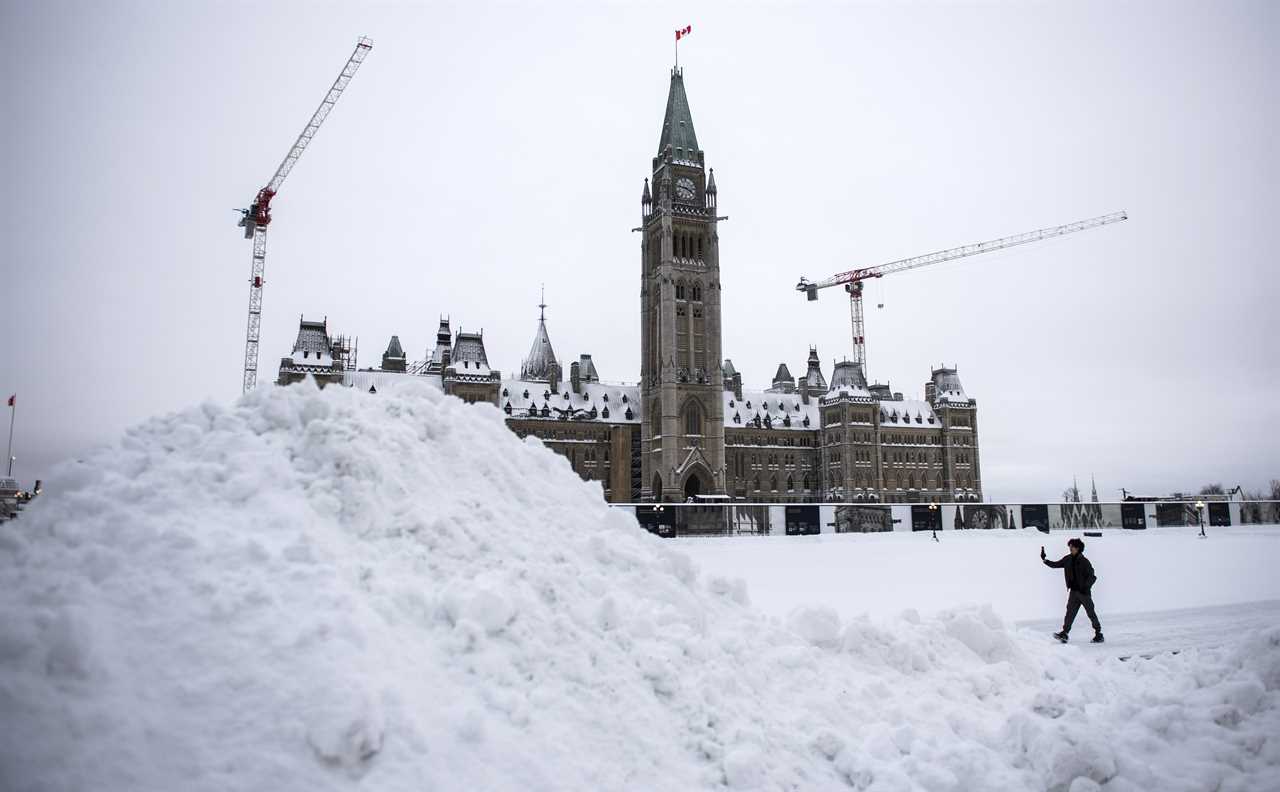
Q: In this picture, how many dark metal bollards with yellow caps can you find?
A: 0